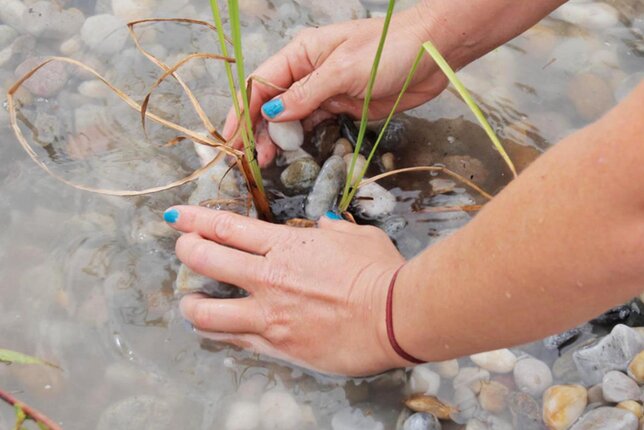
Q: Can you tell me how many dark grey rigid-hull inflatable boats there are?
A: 0